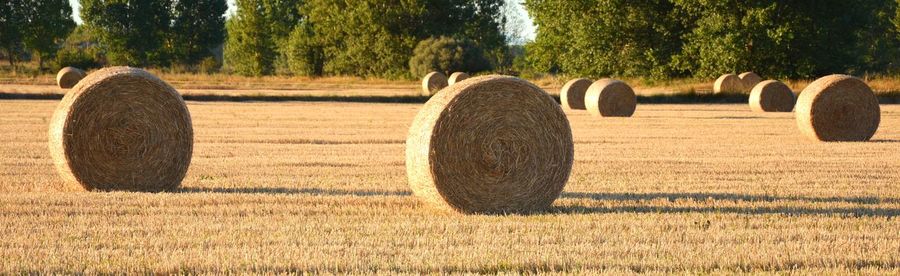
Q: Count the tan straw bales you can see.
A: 11